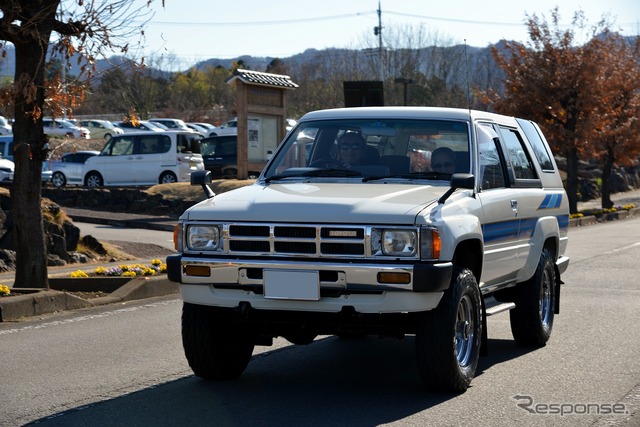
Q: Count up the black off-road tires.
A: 3